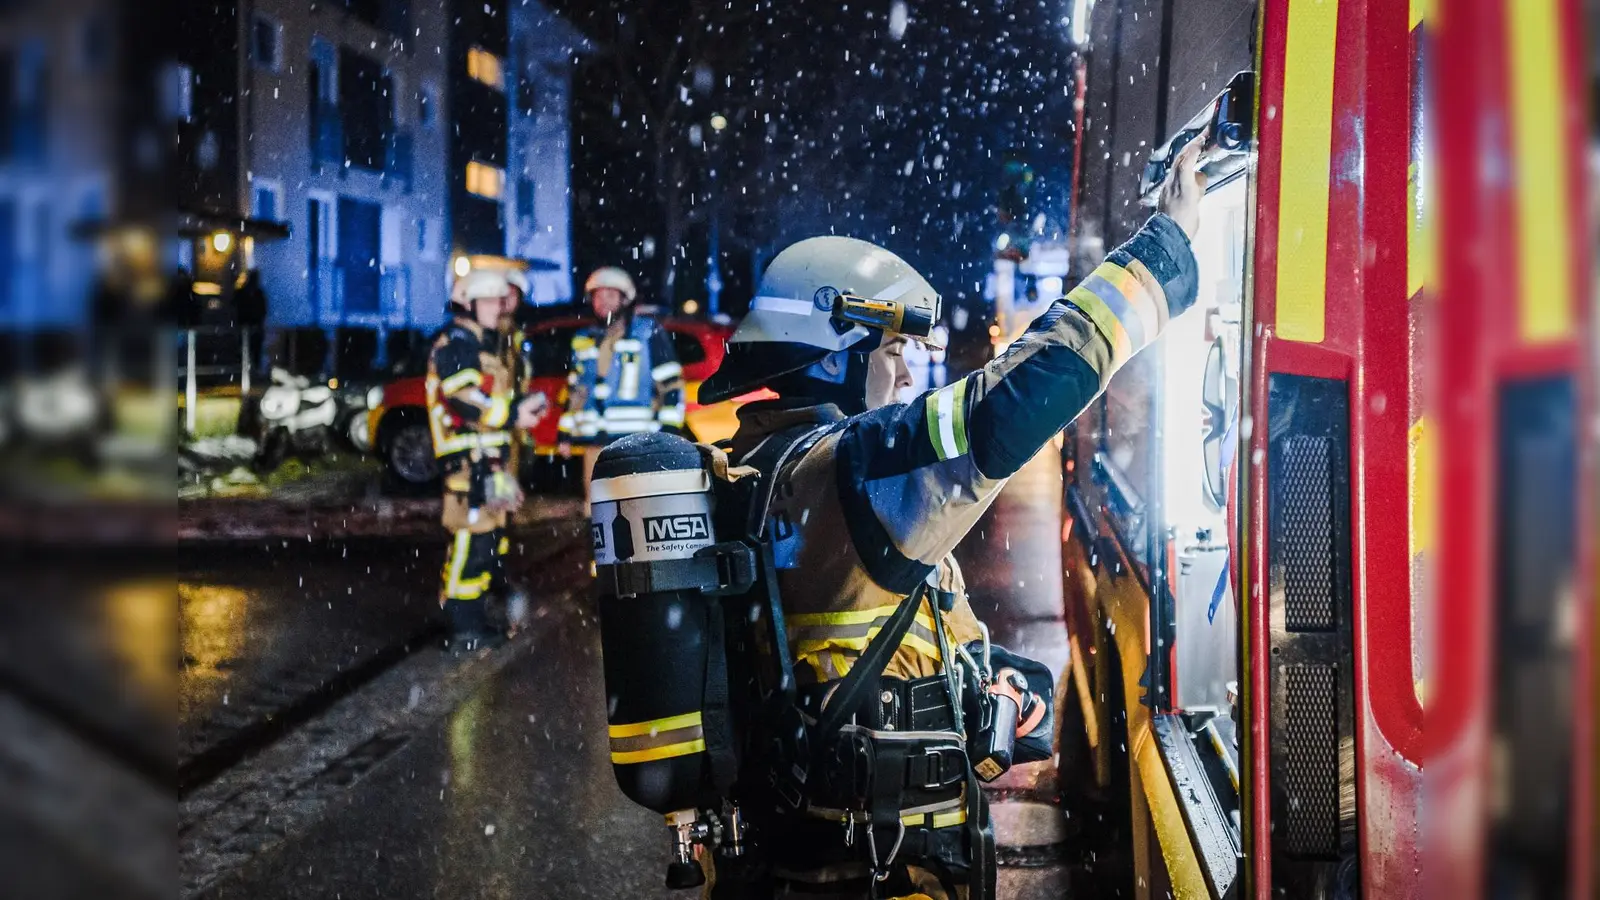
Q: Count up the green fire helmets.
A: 0